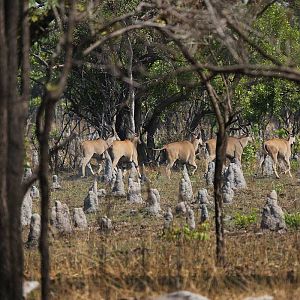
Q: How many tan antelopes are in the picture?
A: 5